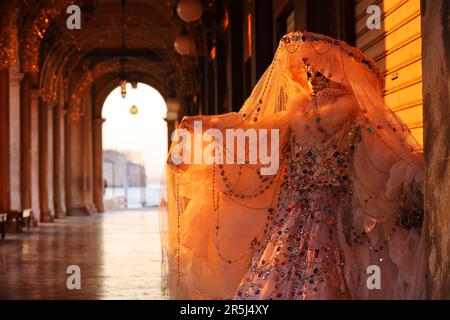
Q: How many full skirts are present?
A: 1